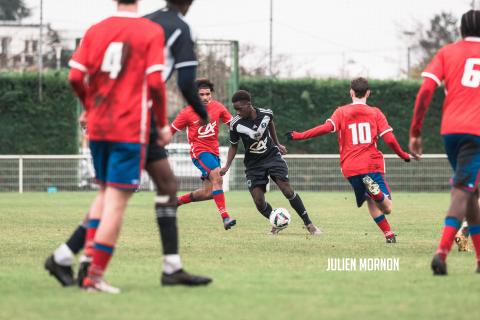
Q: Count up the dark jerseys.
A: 2